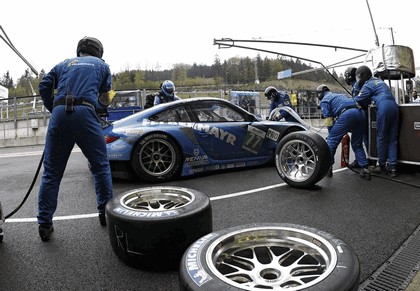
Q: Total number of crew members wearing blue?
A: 6